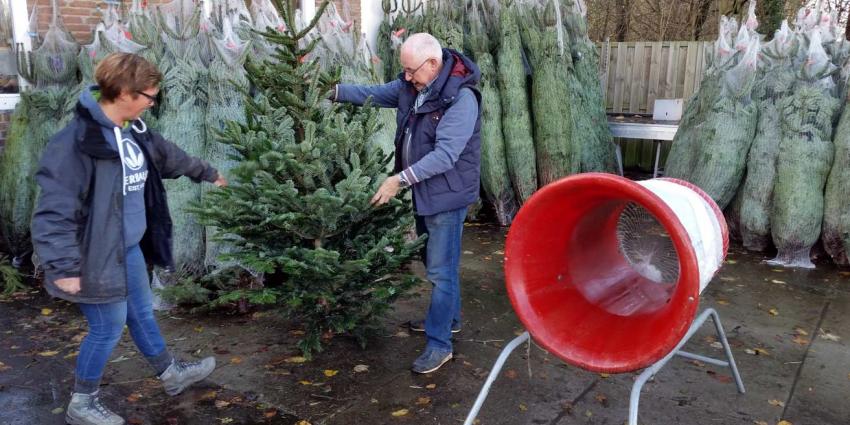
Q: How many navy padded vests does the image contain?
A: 1